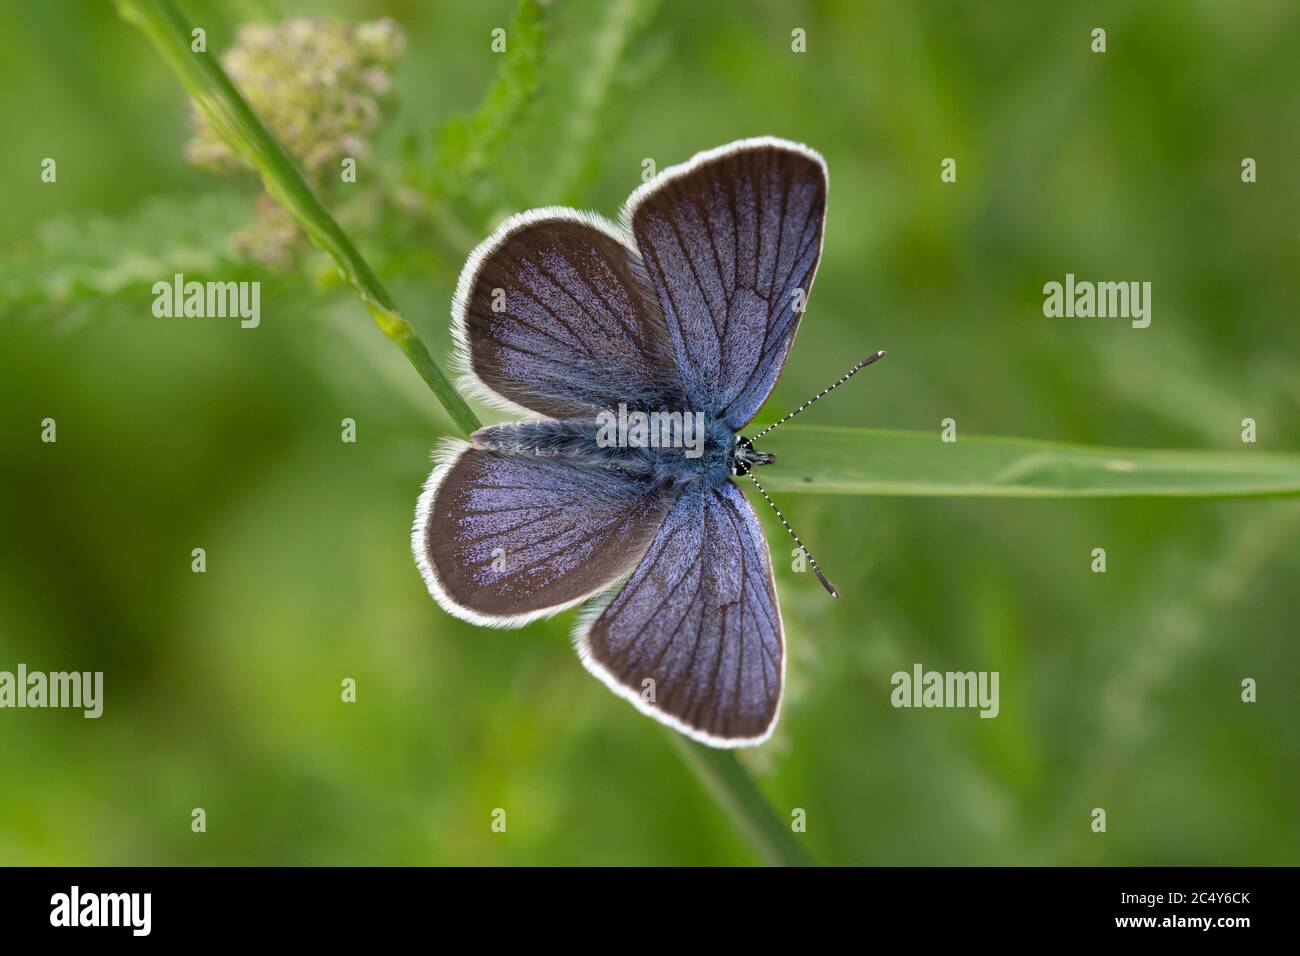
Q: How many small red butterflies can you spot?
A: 0